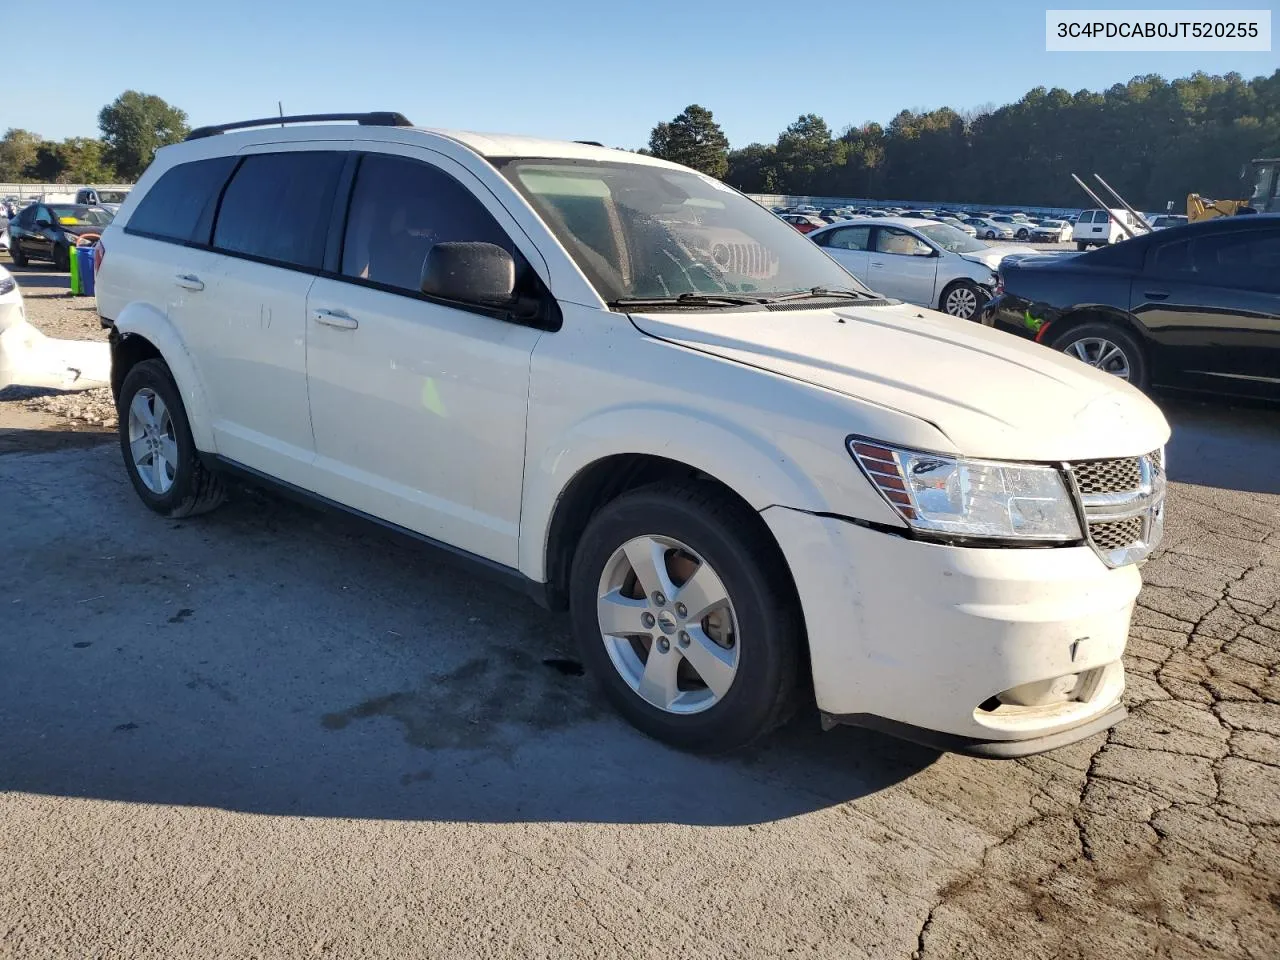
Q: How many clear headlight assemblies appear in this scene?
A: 1